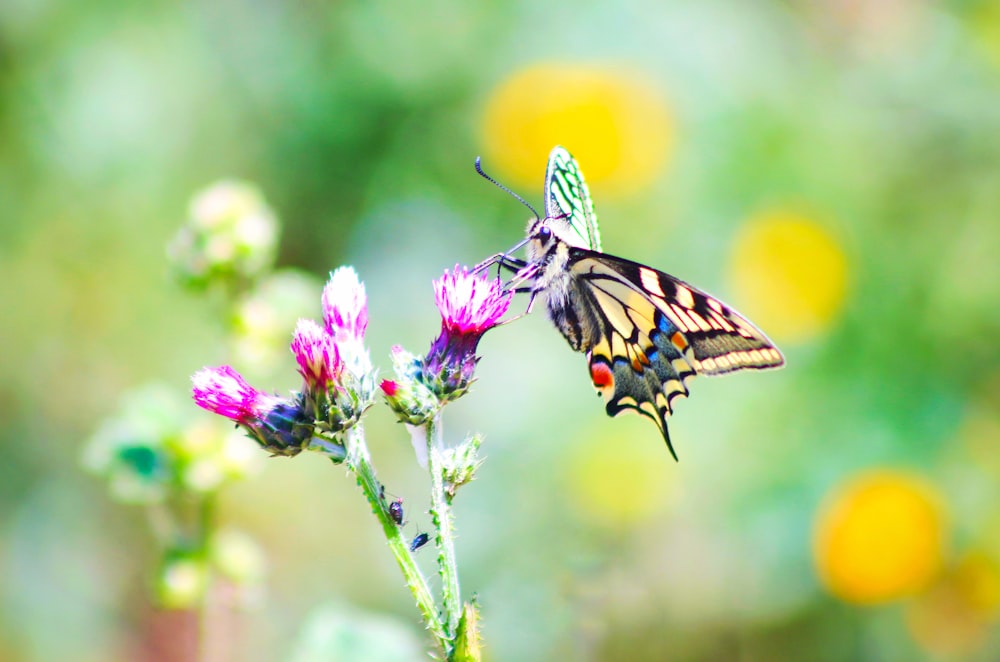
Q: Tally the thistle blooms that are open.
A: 4